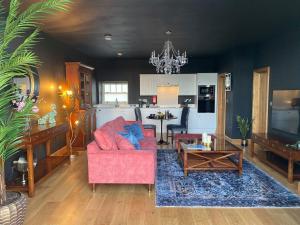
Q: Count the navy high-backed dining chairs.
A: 2